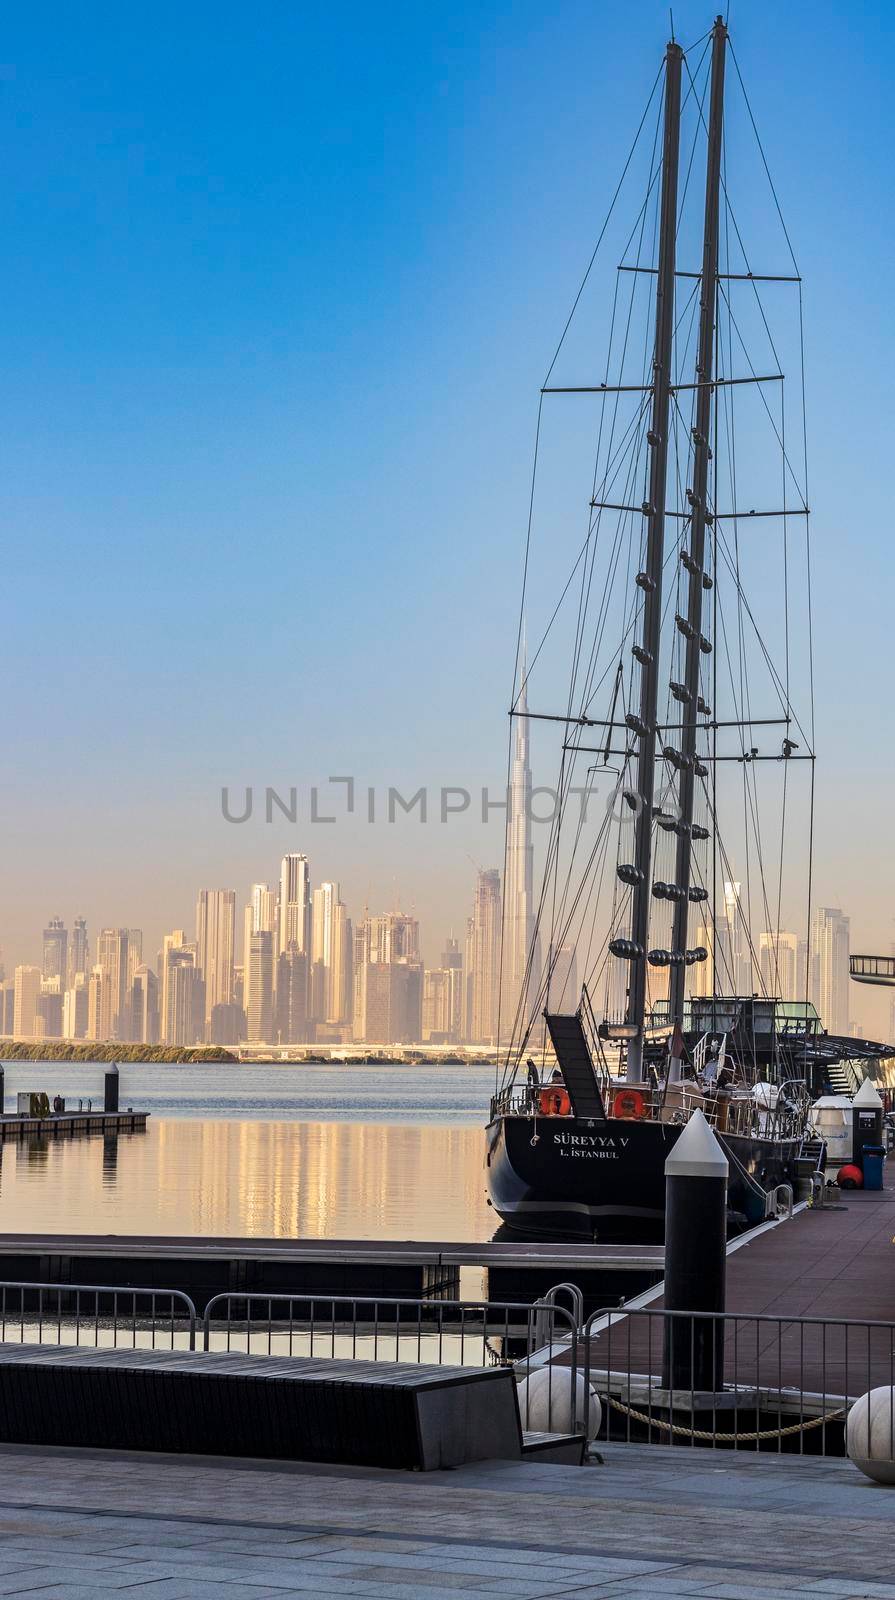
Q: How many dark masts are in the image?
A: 2